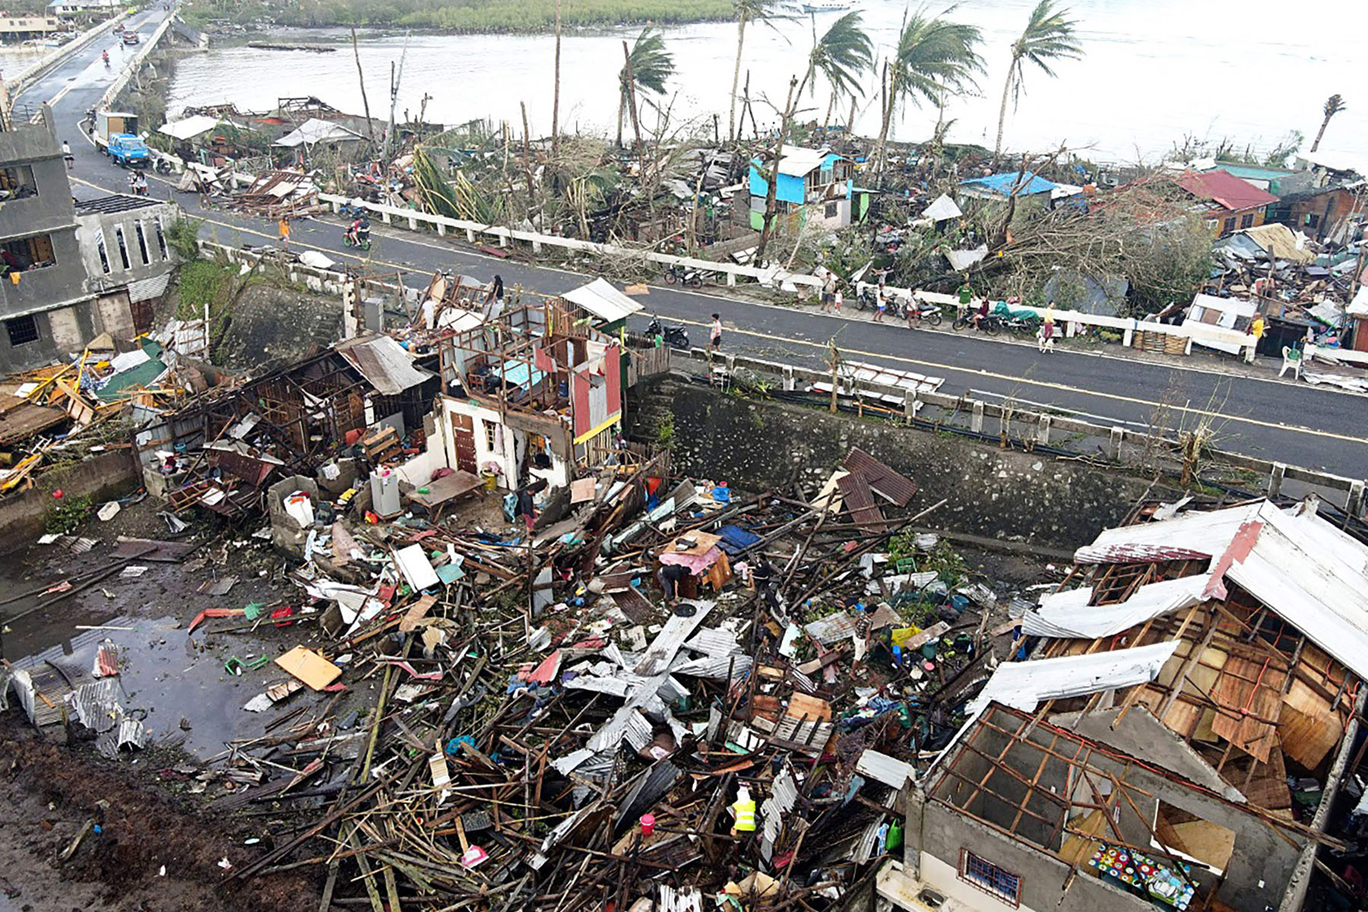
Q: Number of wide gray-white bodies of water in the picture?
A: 1